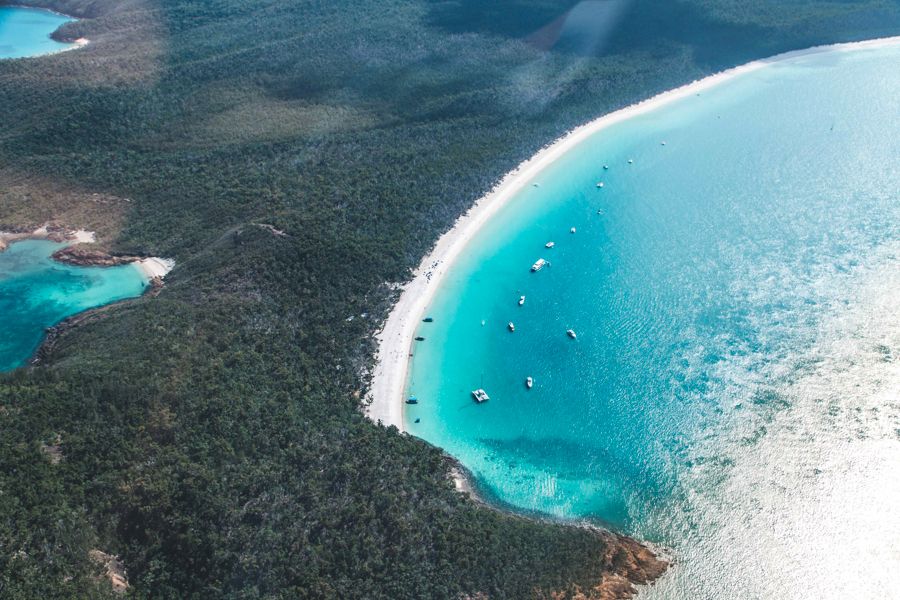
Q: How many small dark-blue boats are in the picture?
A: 4